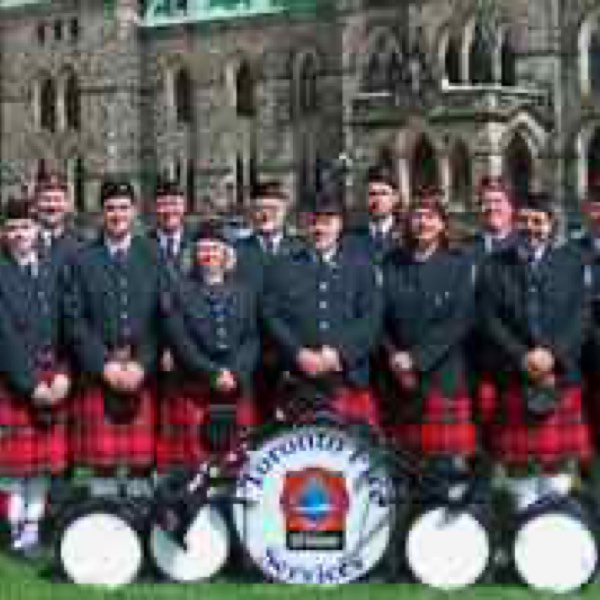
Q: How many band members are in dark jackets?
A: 12